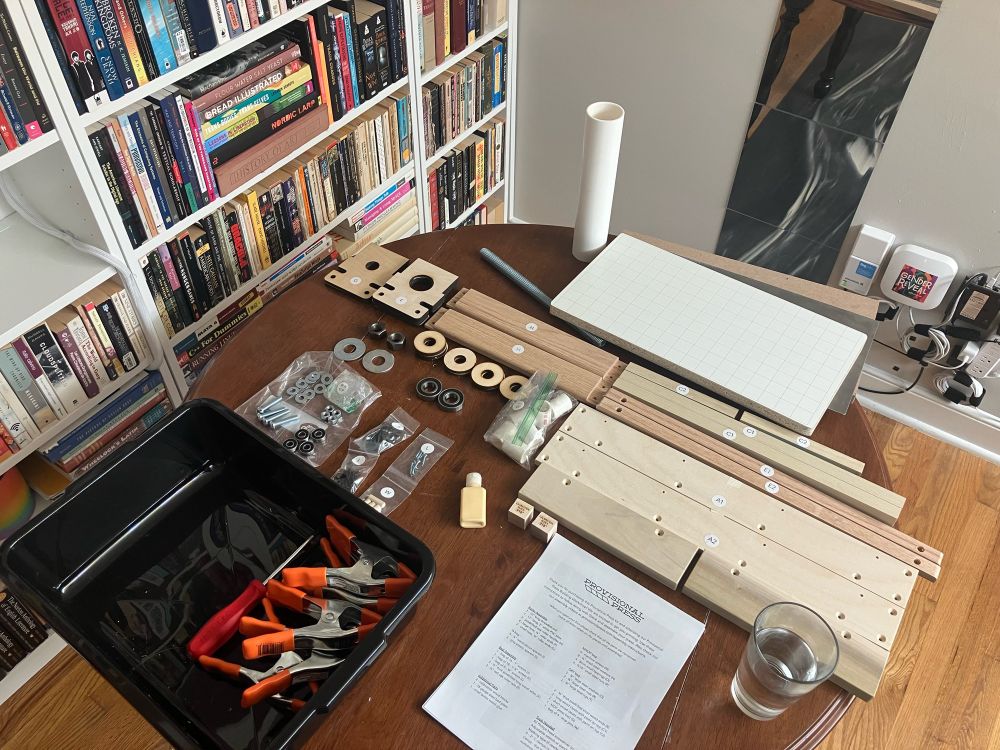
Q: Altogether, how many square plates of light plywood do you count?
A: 2